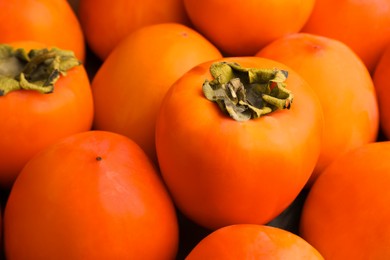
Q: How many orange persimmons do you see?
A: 12